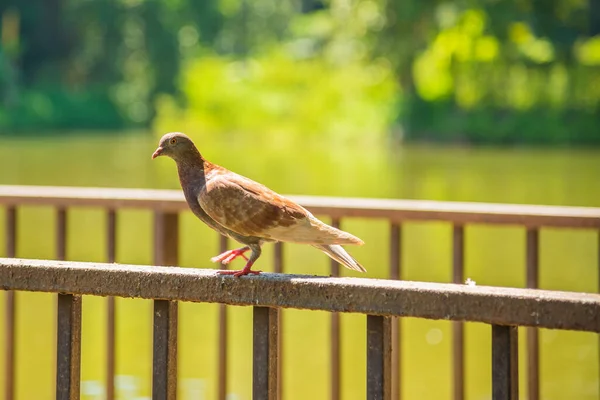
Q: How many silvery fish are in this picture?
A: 0